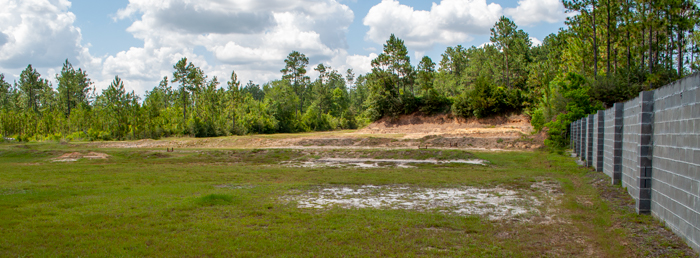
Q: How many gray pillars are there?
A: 8